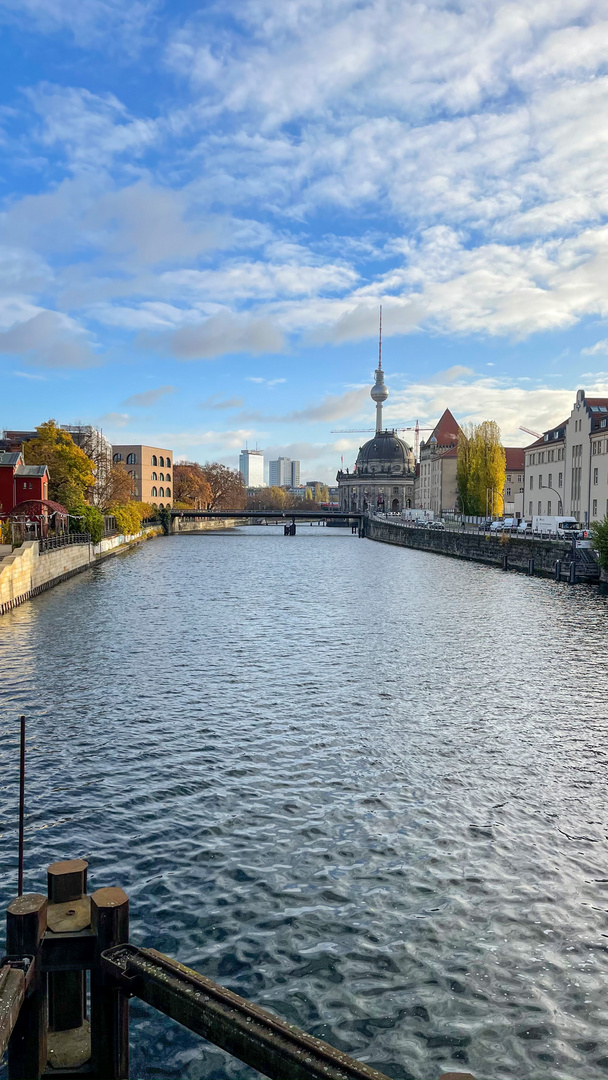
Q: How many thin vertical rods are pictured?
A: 1